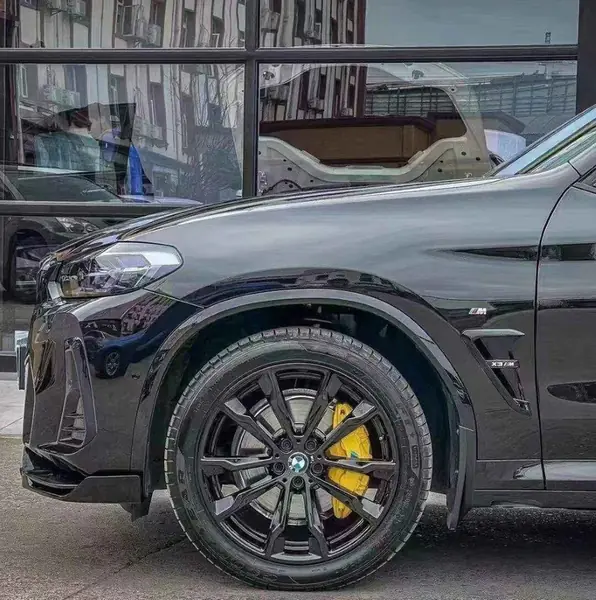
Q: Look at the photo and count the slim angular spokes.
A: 10